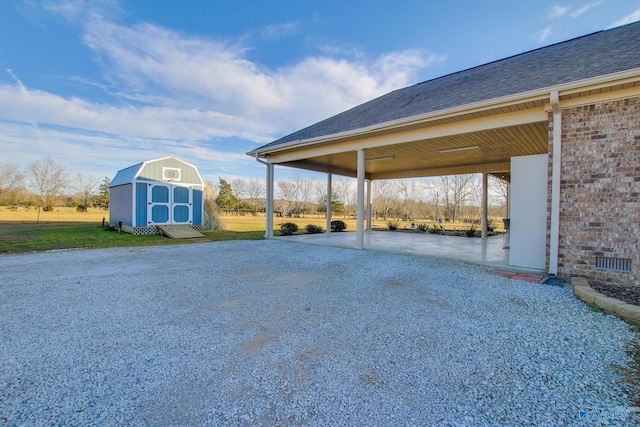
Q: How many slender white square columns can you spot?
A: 5